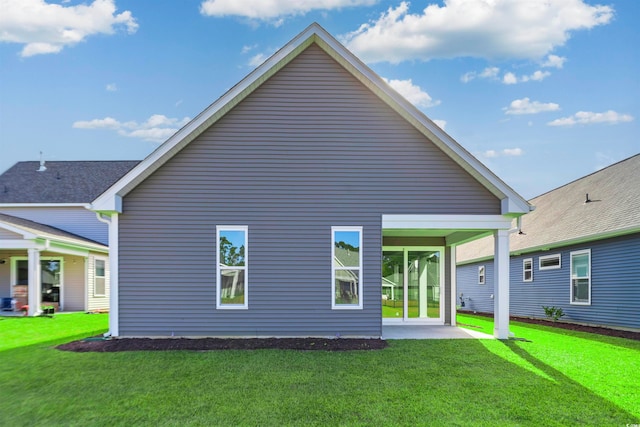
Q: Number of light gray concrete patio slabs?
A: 1